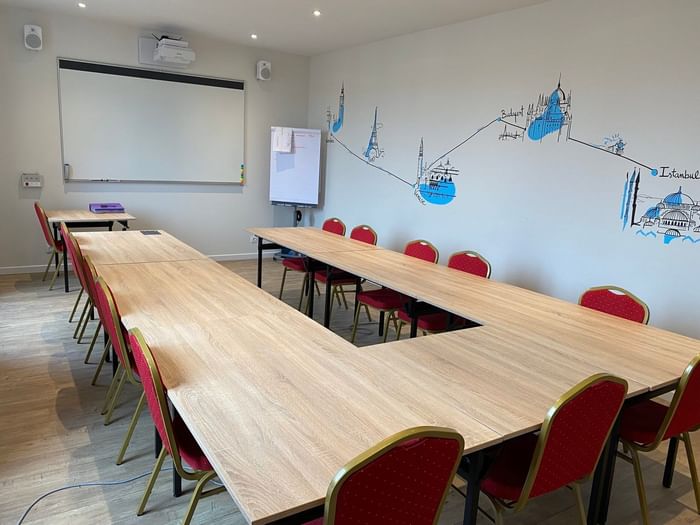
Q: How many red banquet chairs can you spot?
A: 14